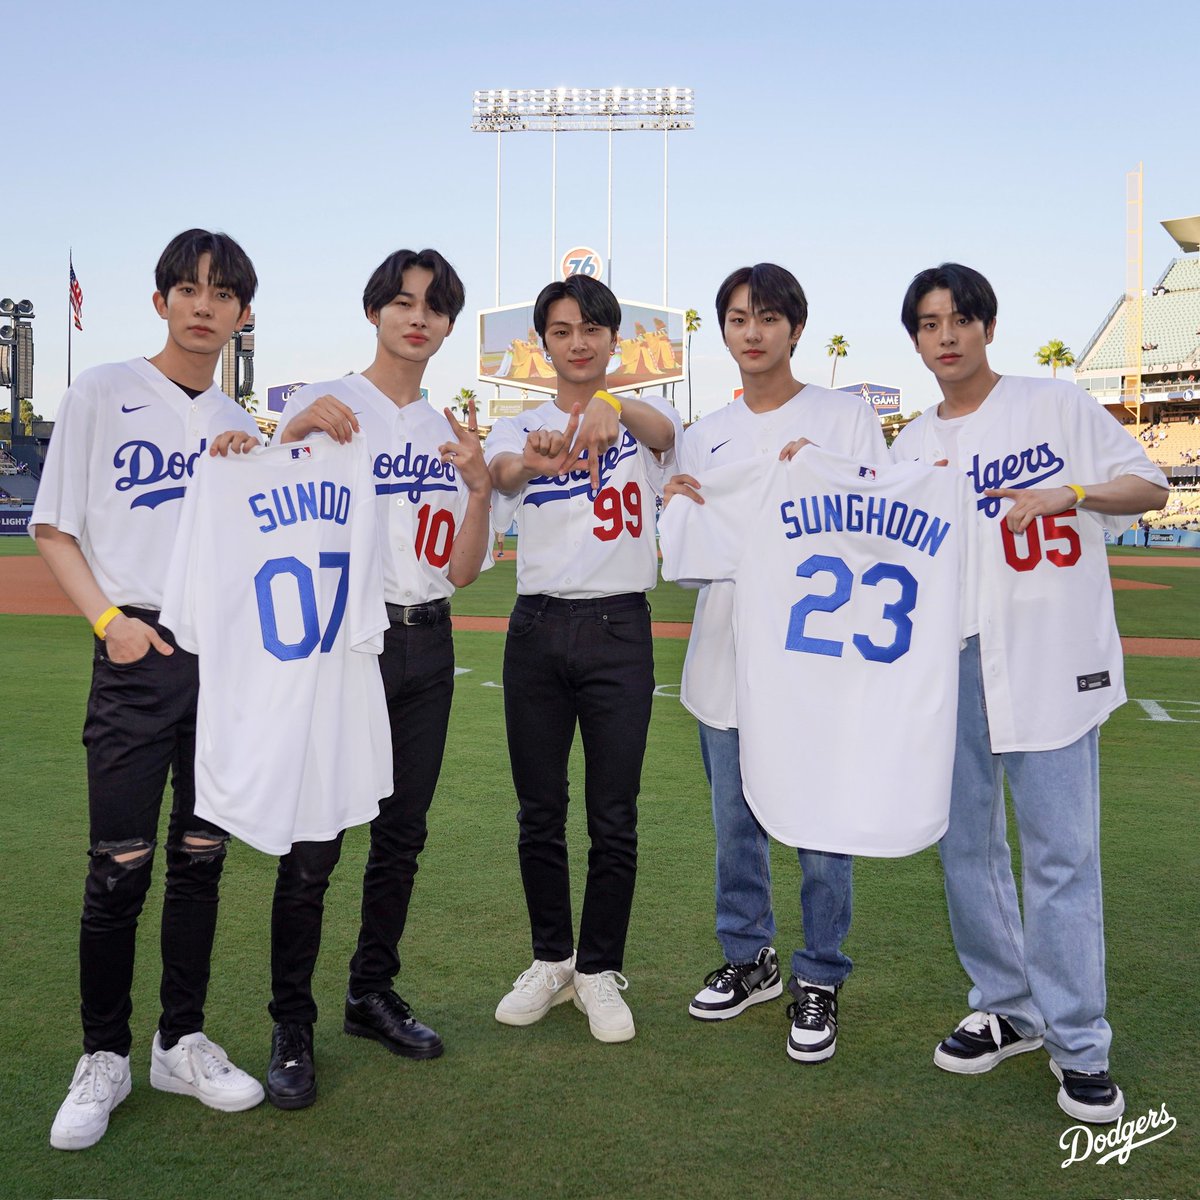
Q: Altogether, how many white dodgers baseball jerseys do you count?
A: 7